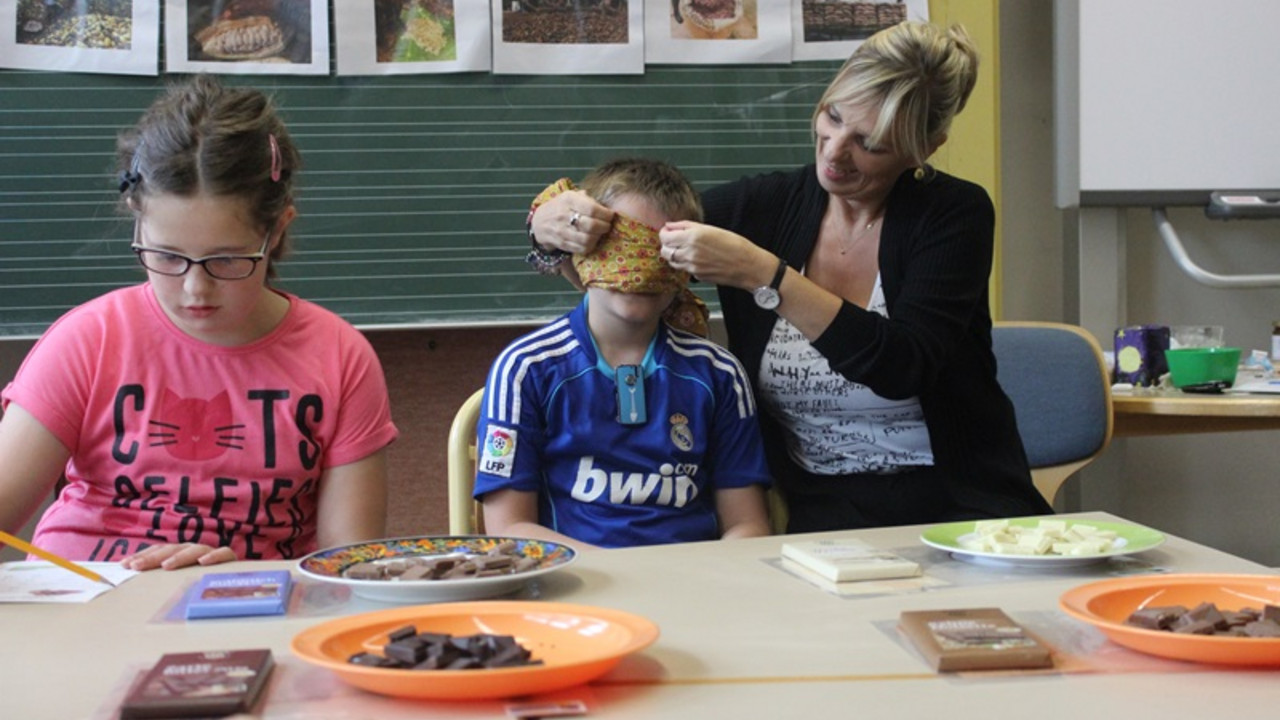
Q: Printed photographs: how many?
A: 6